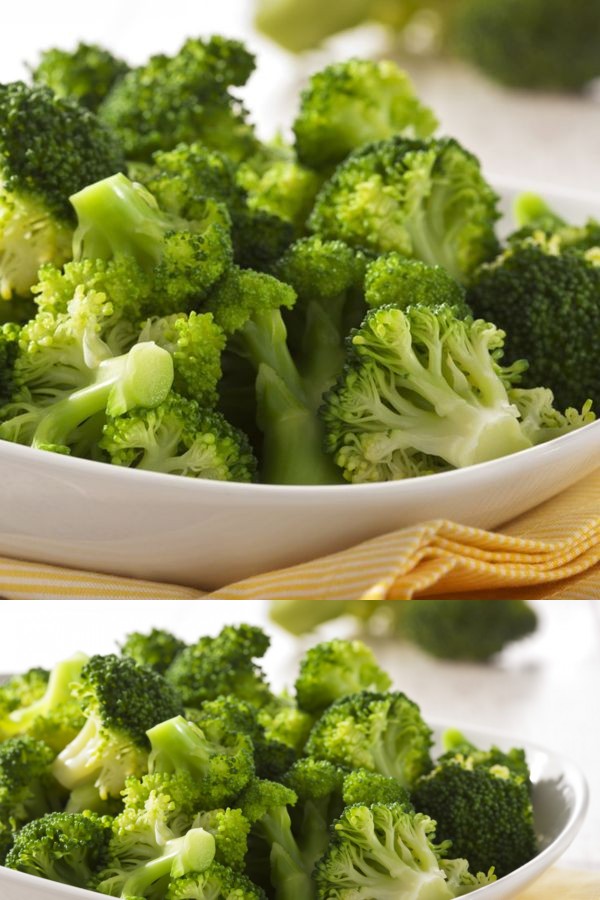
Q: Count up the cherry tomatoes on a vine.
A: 0